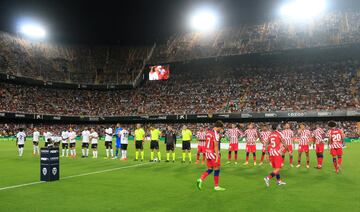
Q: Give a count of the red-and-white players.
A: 10